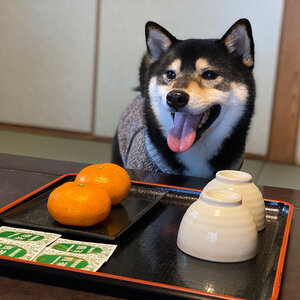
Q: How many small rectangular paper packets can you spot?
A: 4